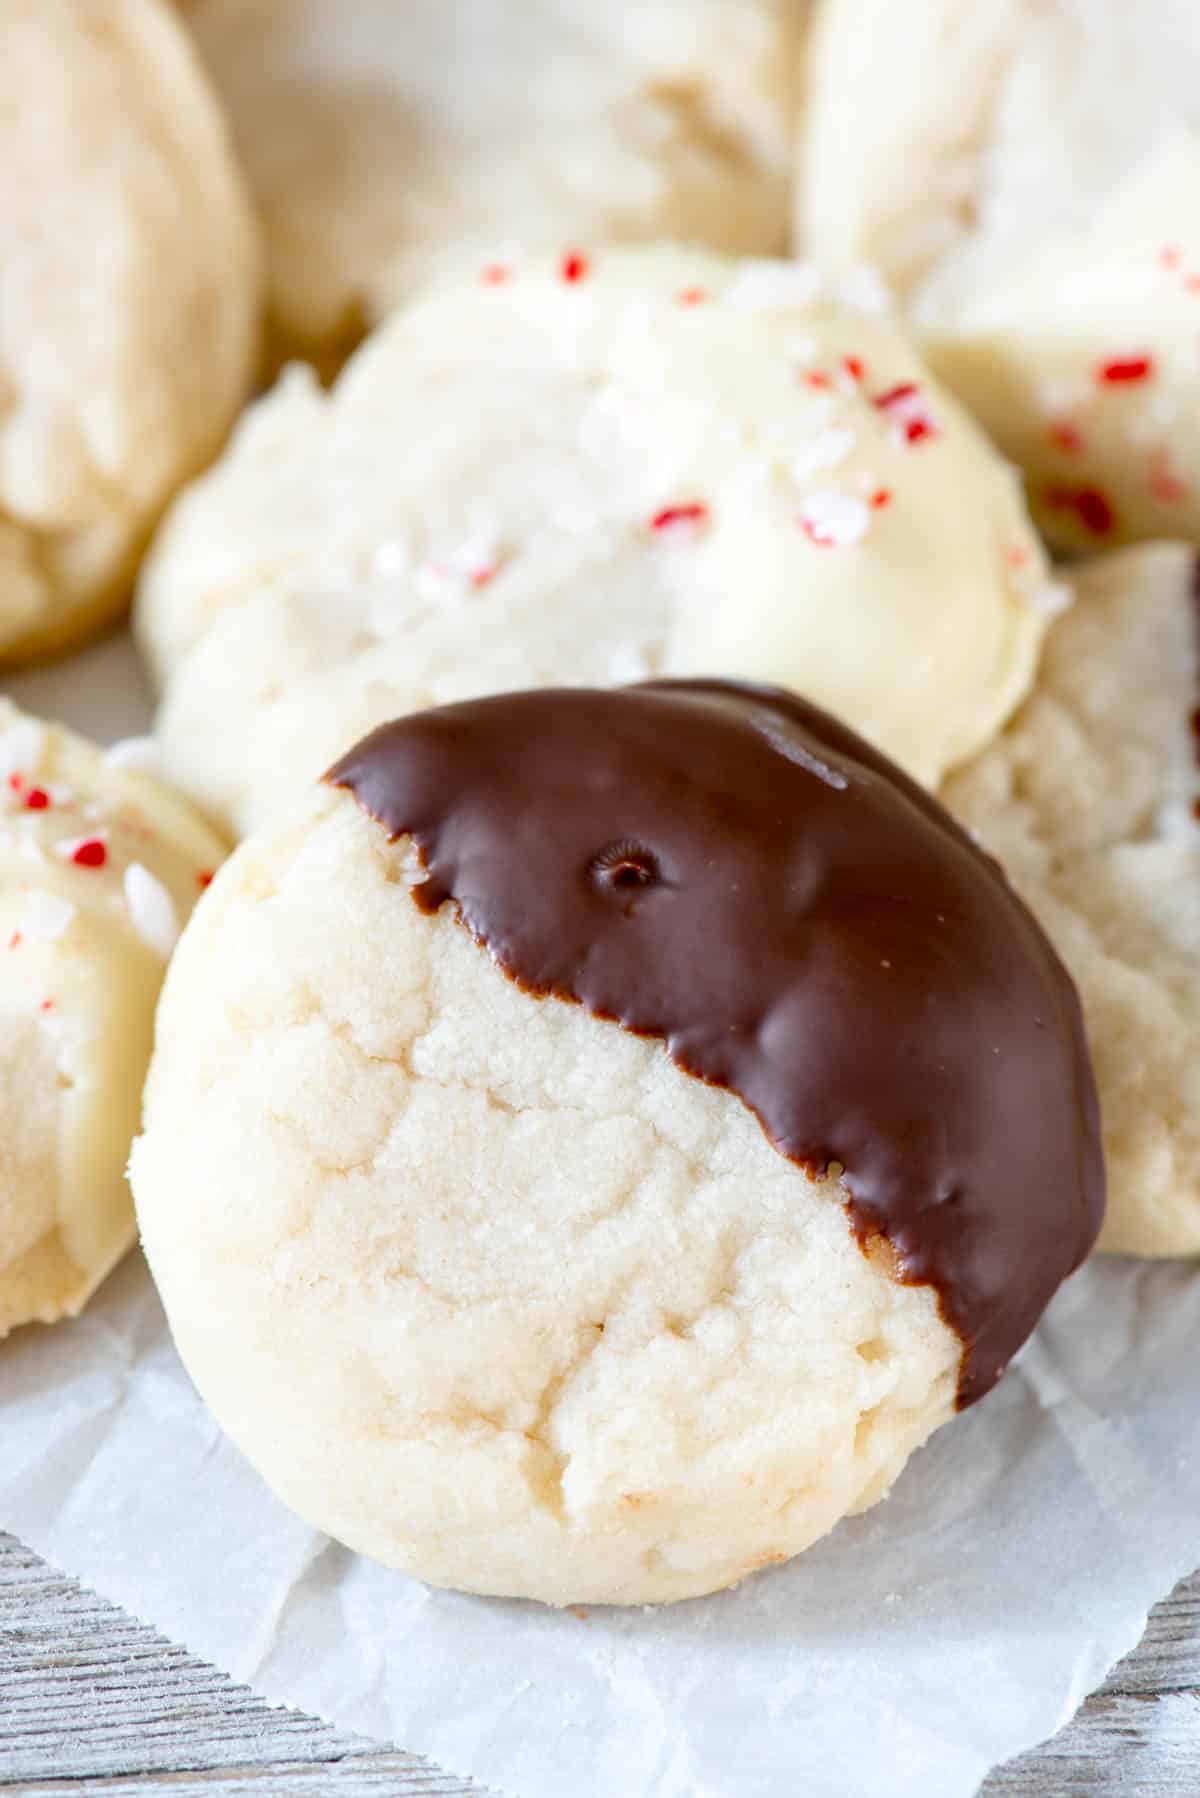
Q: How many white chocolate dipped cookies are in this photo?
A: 3